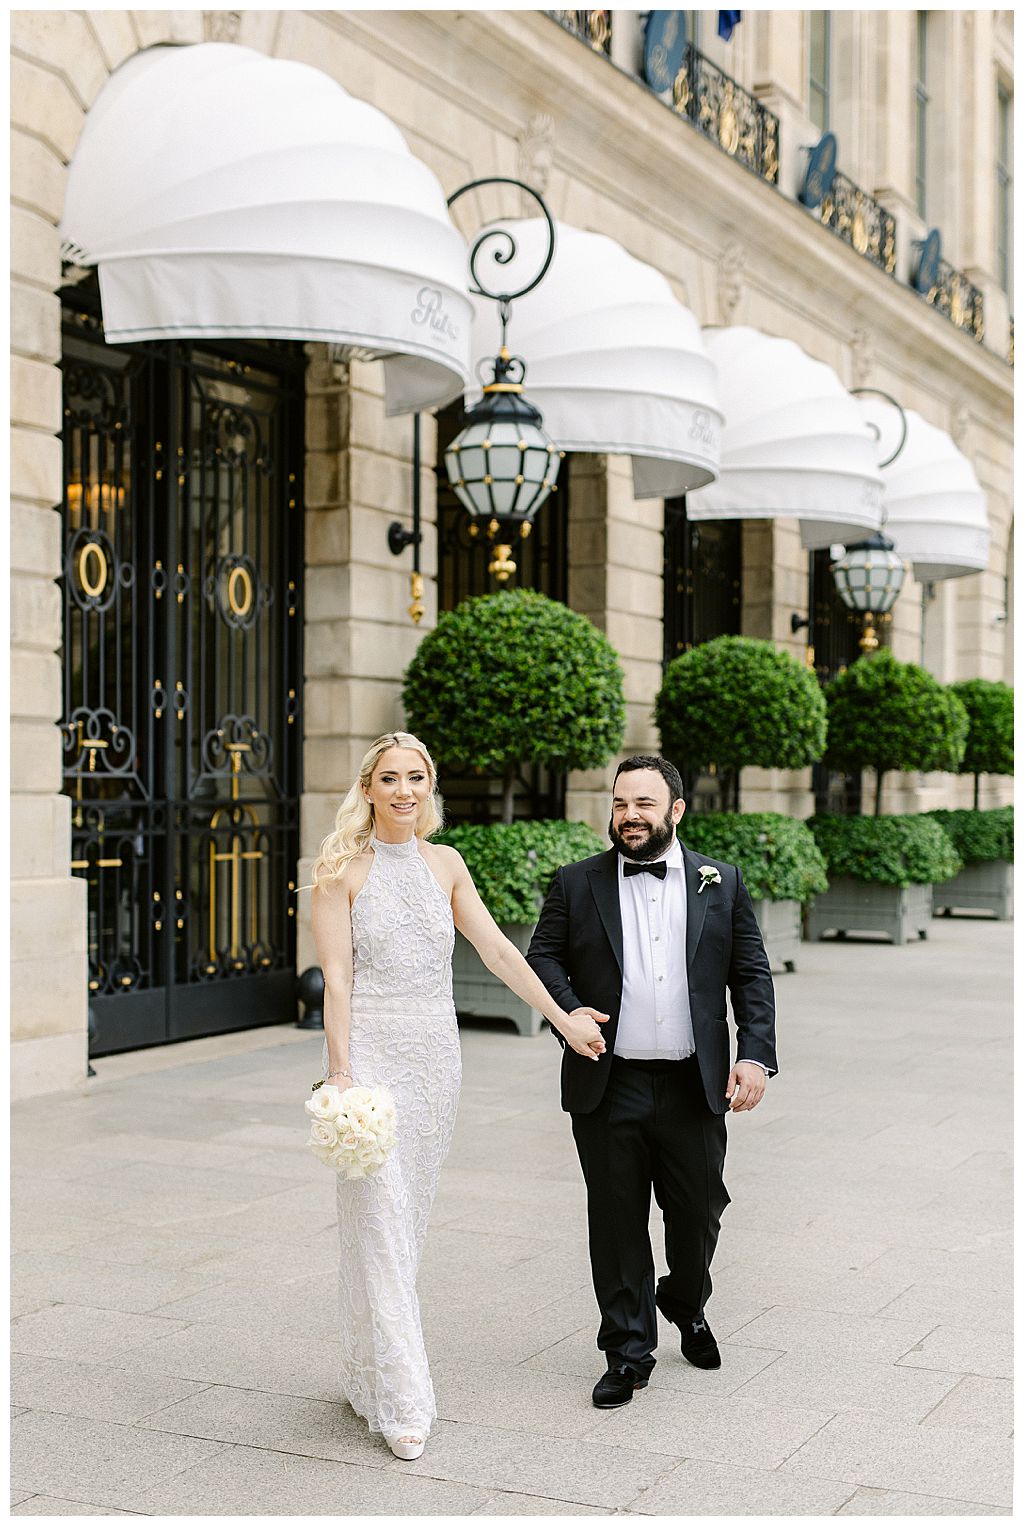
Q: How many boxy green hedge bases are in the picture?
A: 4